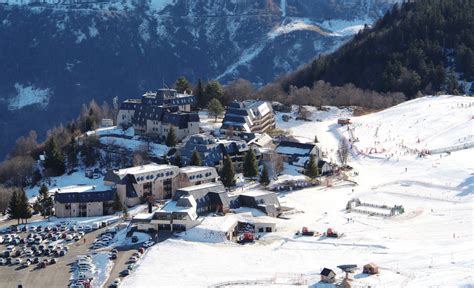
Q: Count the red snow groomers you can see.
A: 3